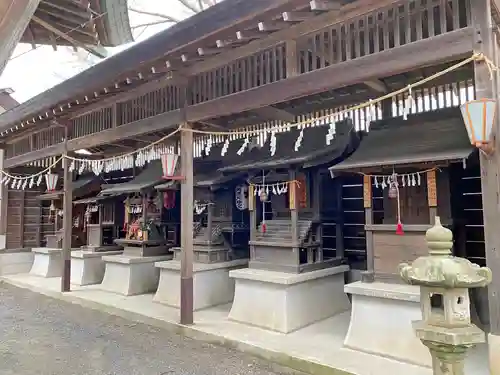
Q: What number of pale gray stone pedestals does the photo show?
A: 6